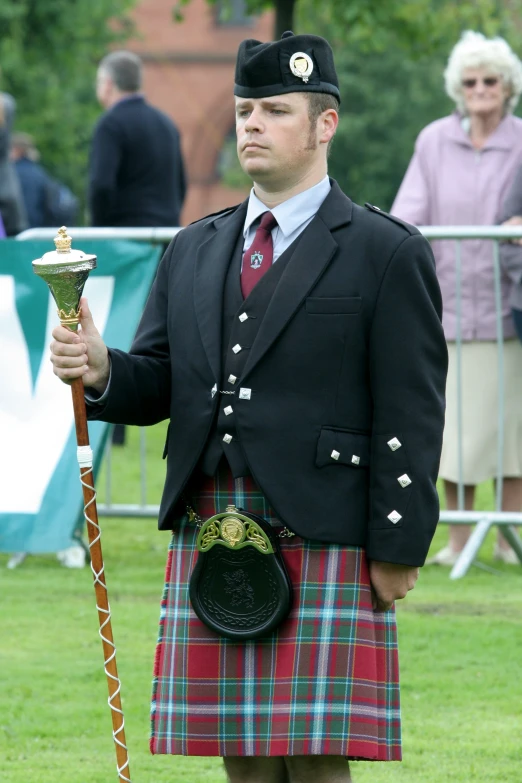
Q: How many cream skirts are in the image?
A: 1